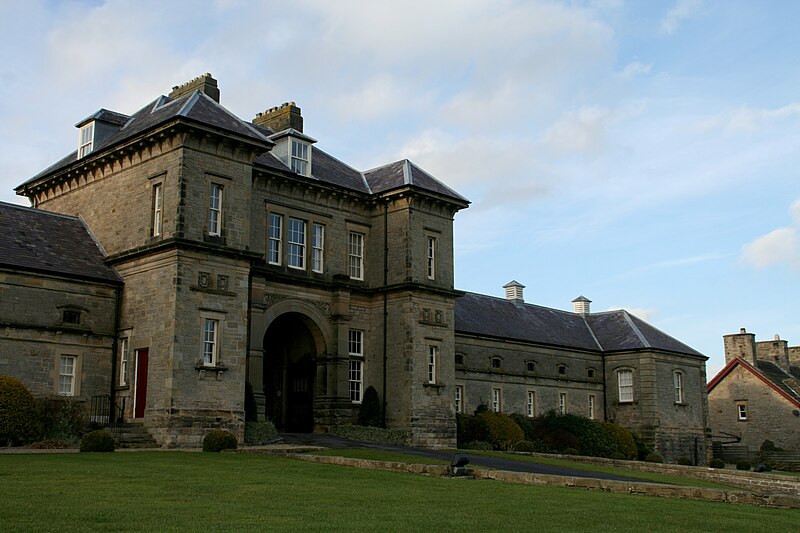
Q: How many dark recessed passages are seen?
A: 1